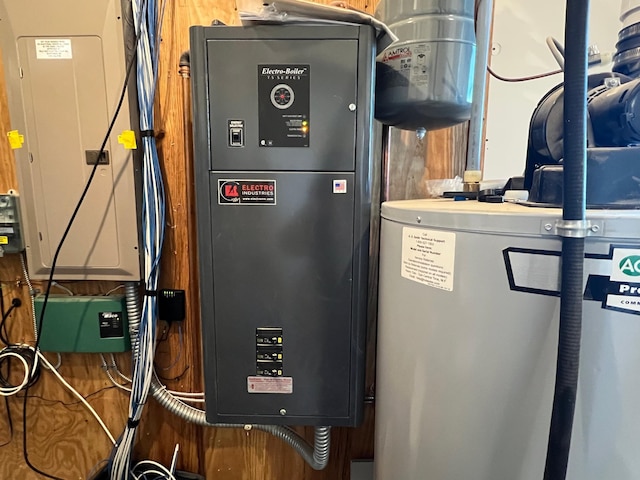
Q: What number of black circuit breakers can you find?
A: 3